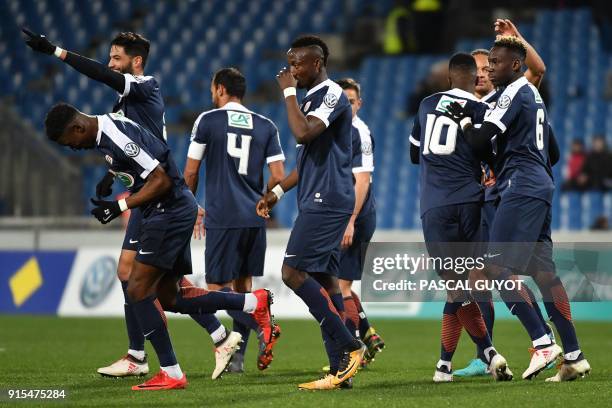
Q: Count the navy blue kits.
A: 8